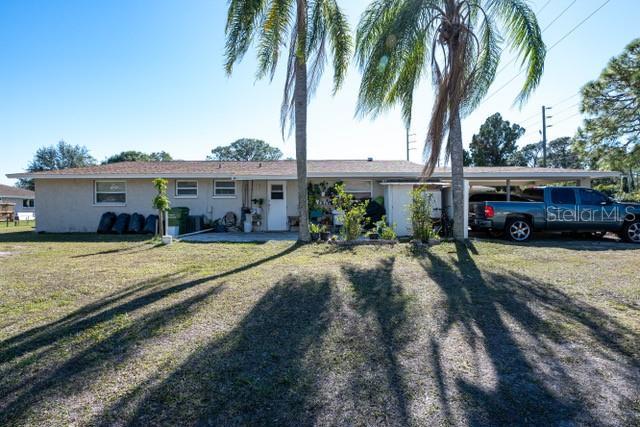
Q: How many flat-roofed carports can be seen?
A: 1